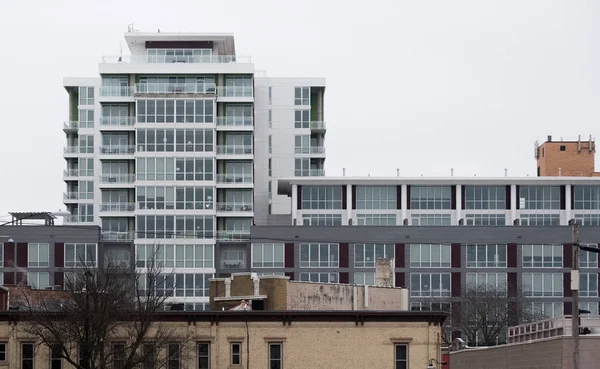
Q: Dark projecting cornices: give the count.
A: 1